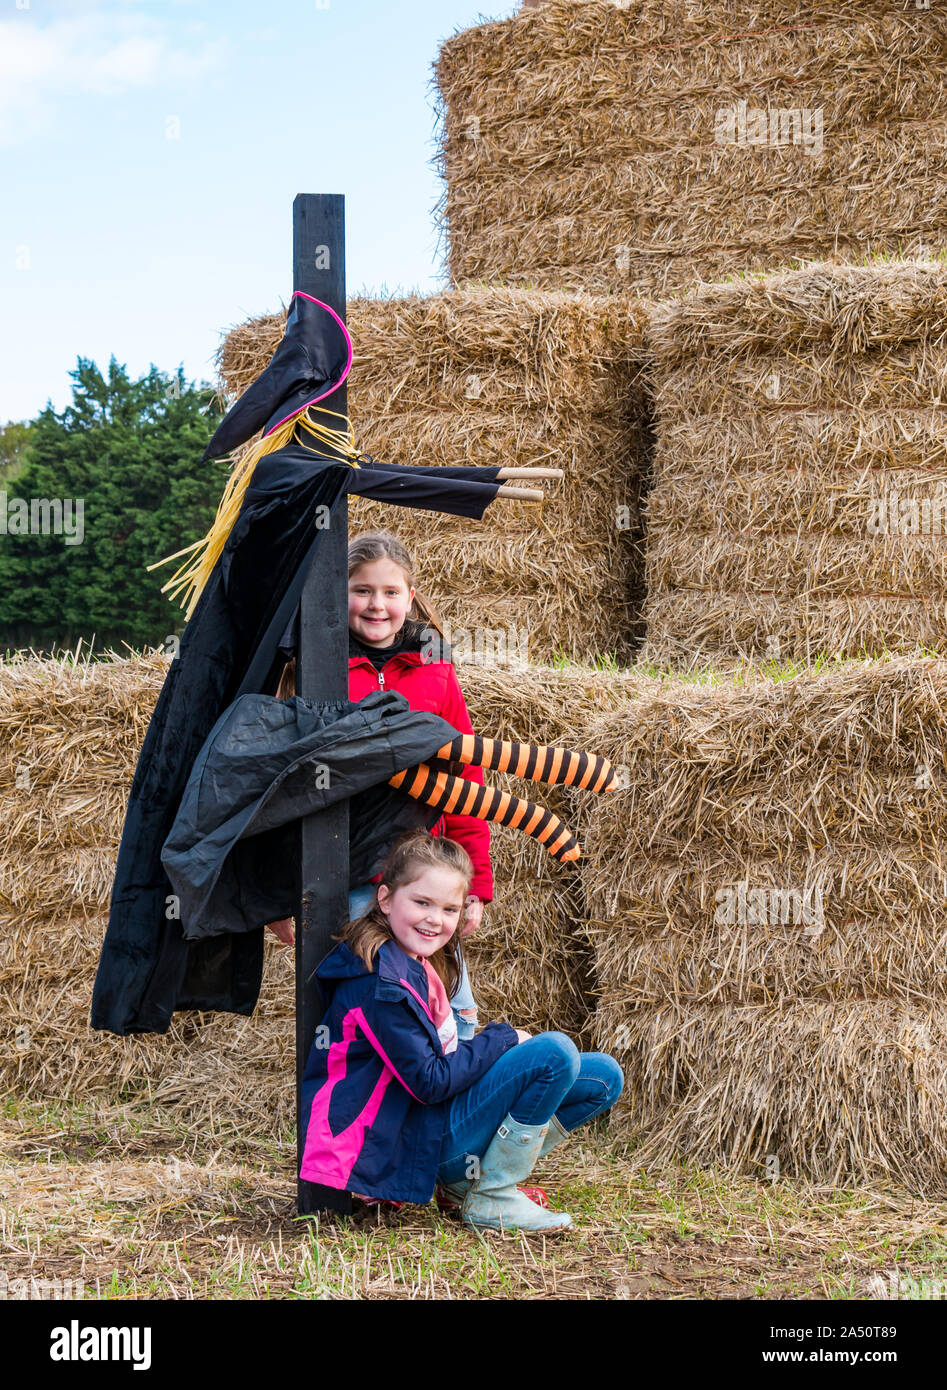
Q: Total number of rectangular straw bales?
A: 5